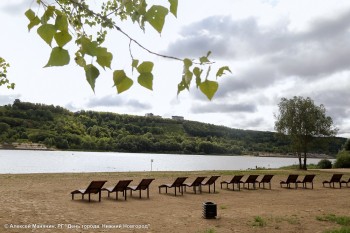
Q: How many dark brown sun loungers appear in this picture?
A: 13